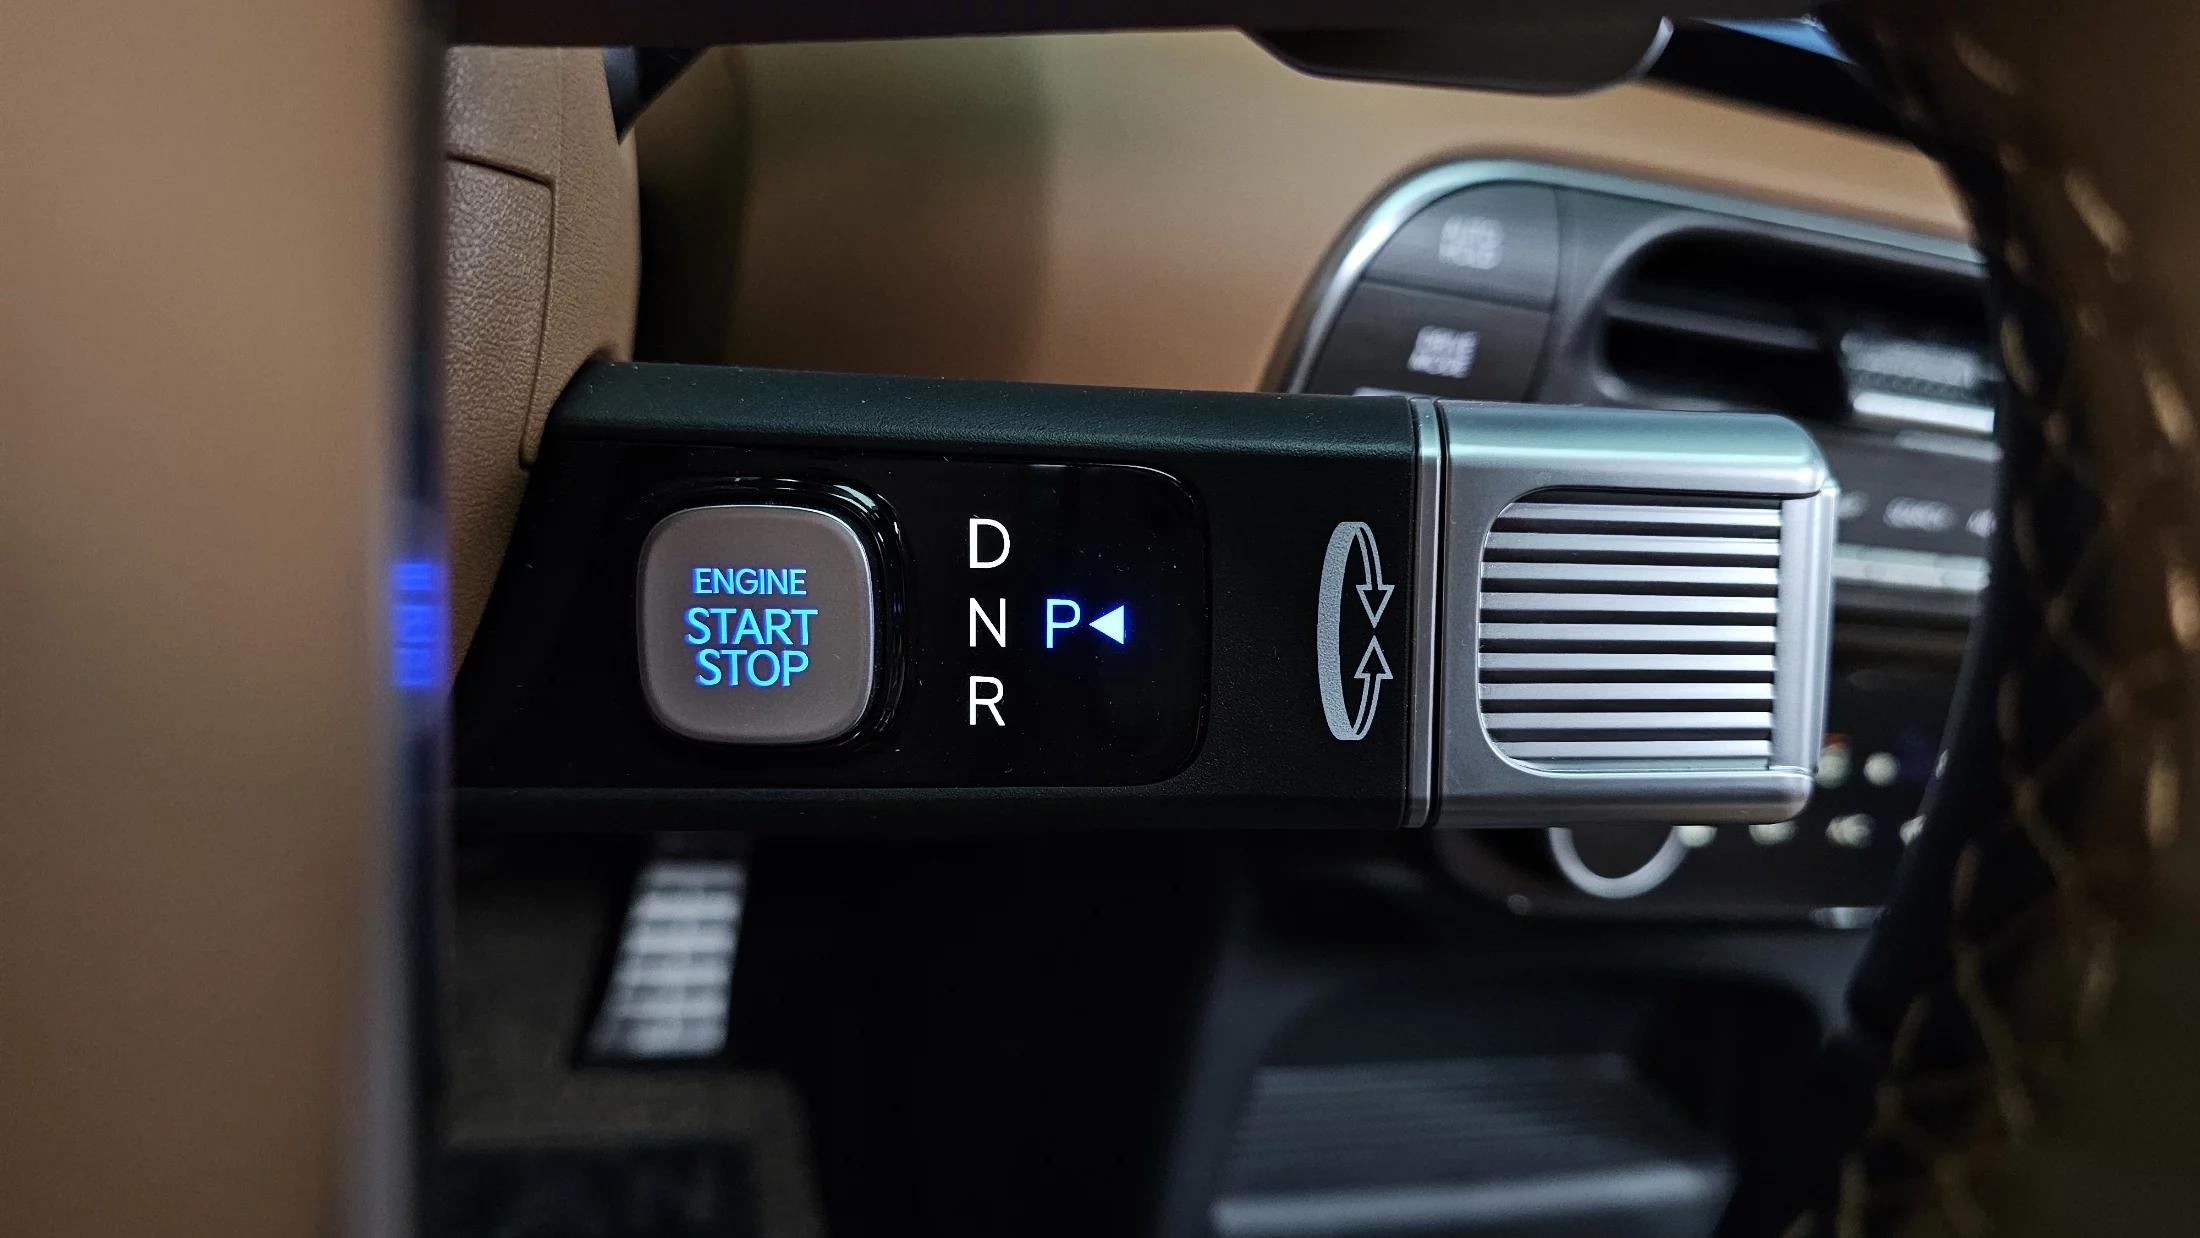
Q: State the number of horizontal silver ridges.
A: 9